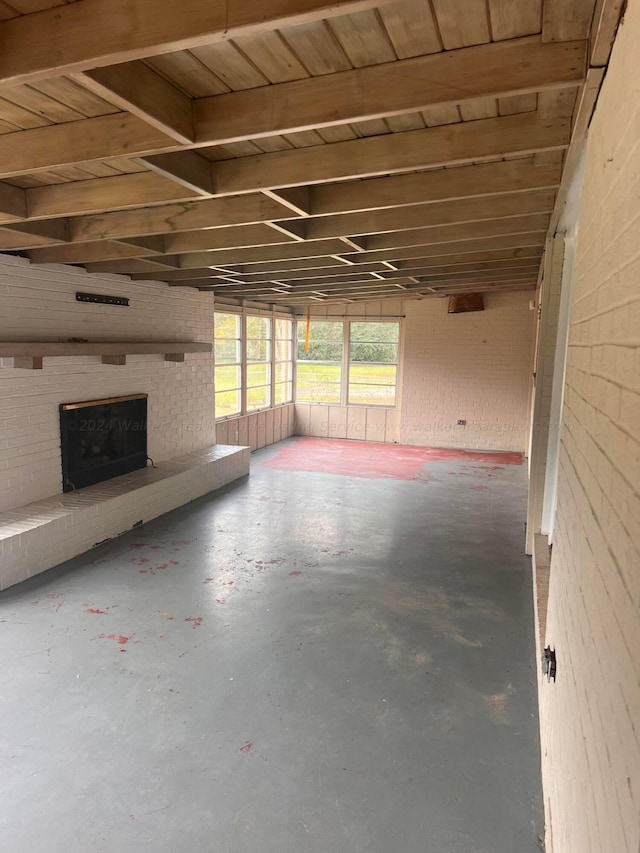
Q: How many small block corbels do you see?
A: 3